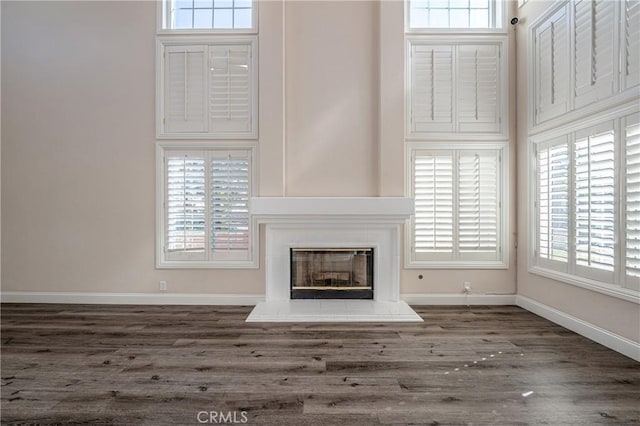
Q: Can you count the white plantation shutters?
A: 14